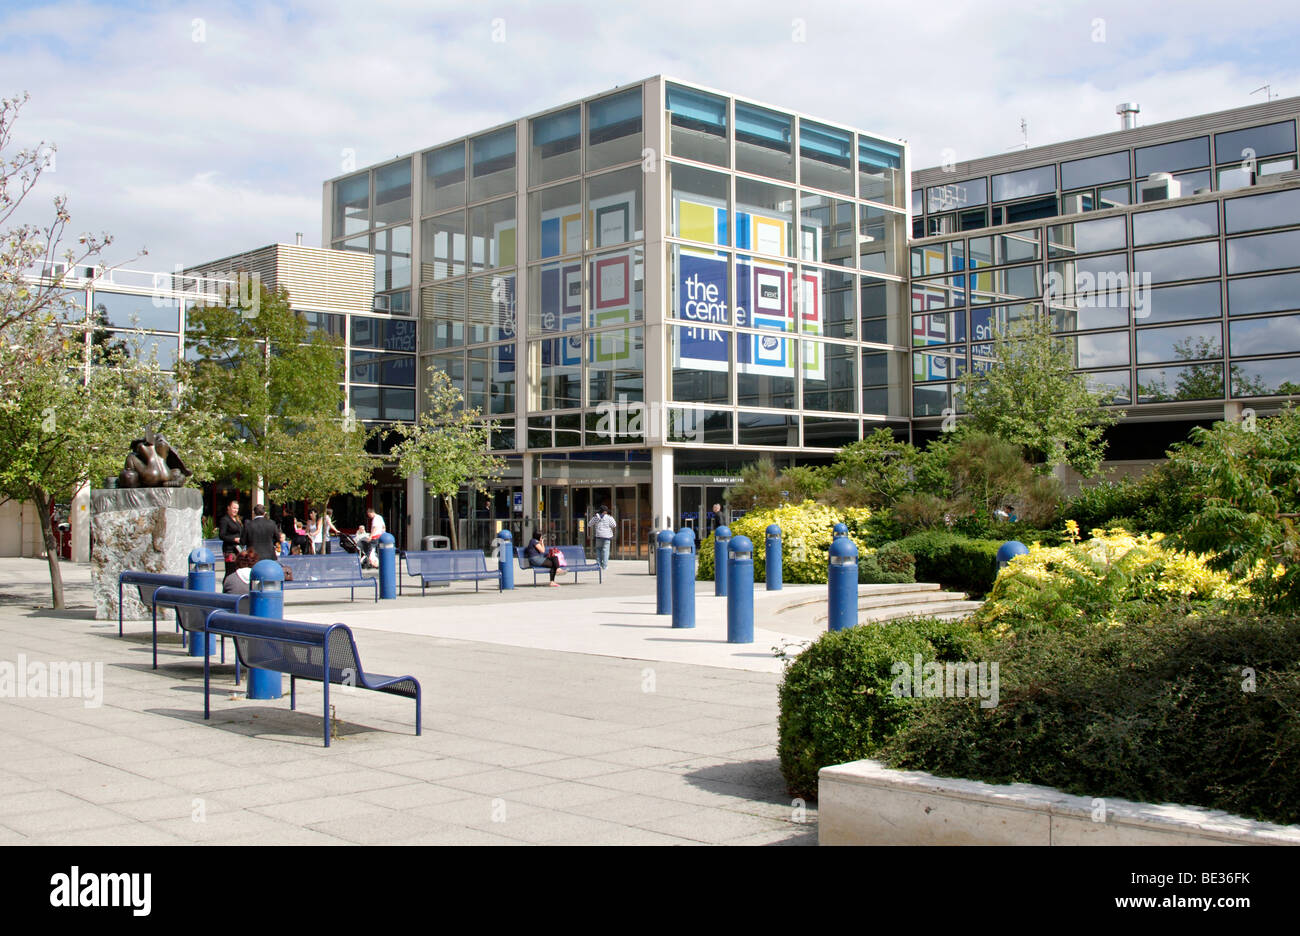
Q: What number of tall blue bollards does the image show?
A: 13